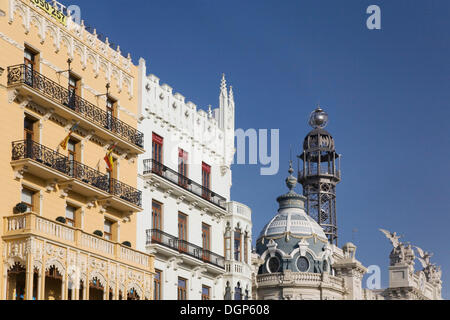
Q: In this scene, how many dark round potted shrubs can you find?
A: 4